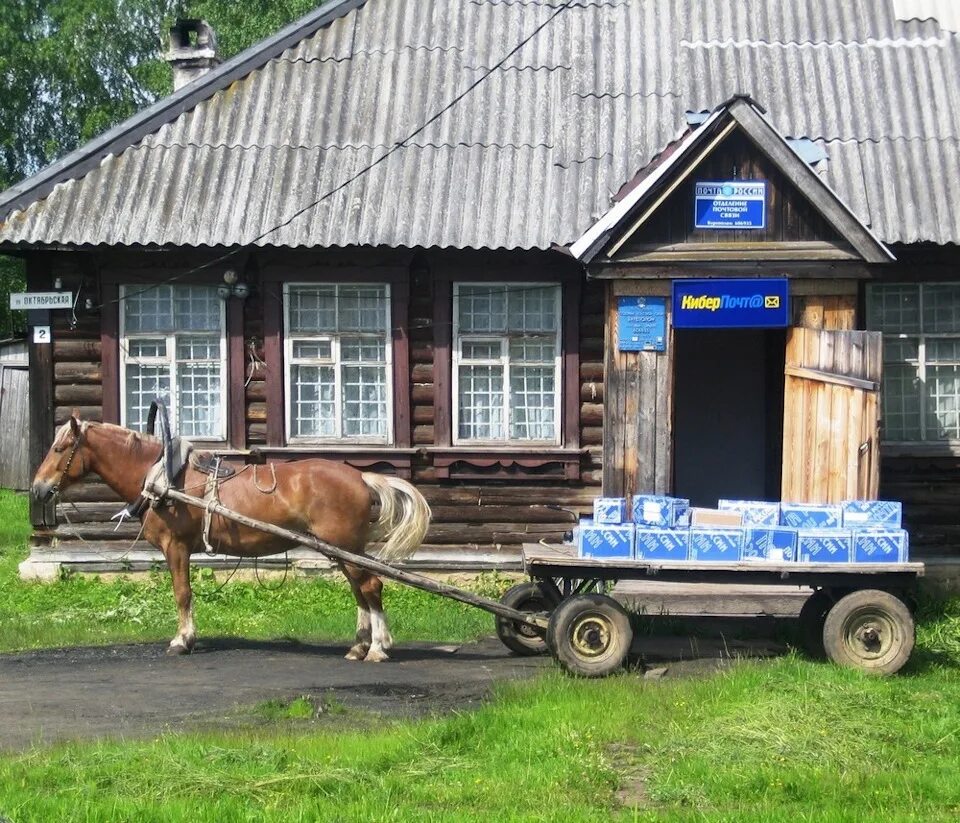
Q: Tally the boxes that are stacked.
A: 12